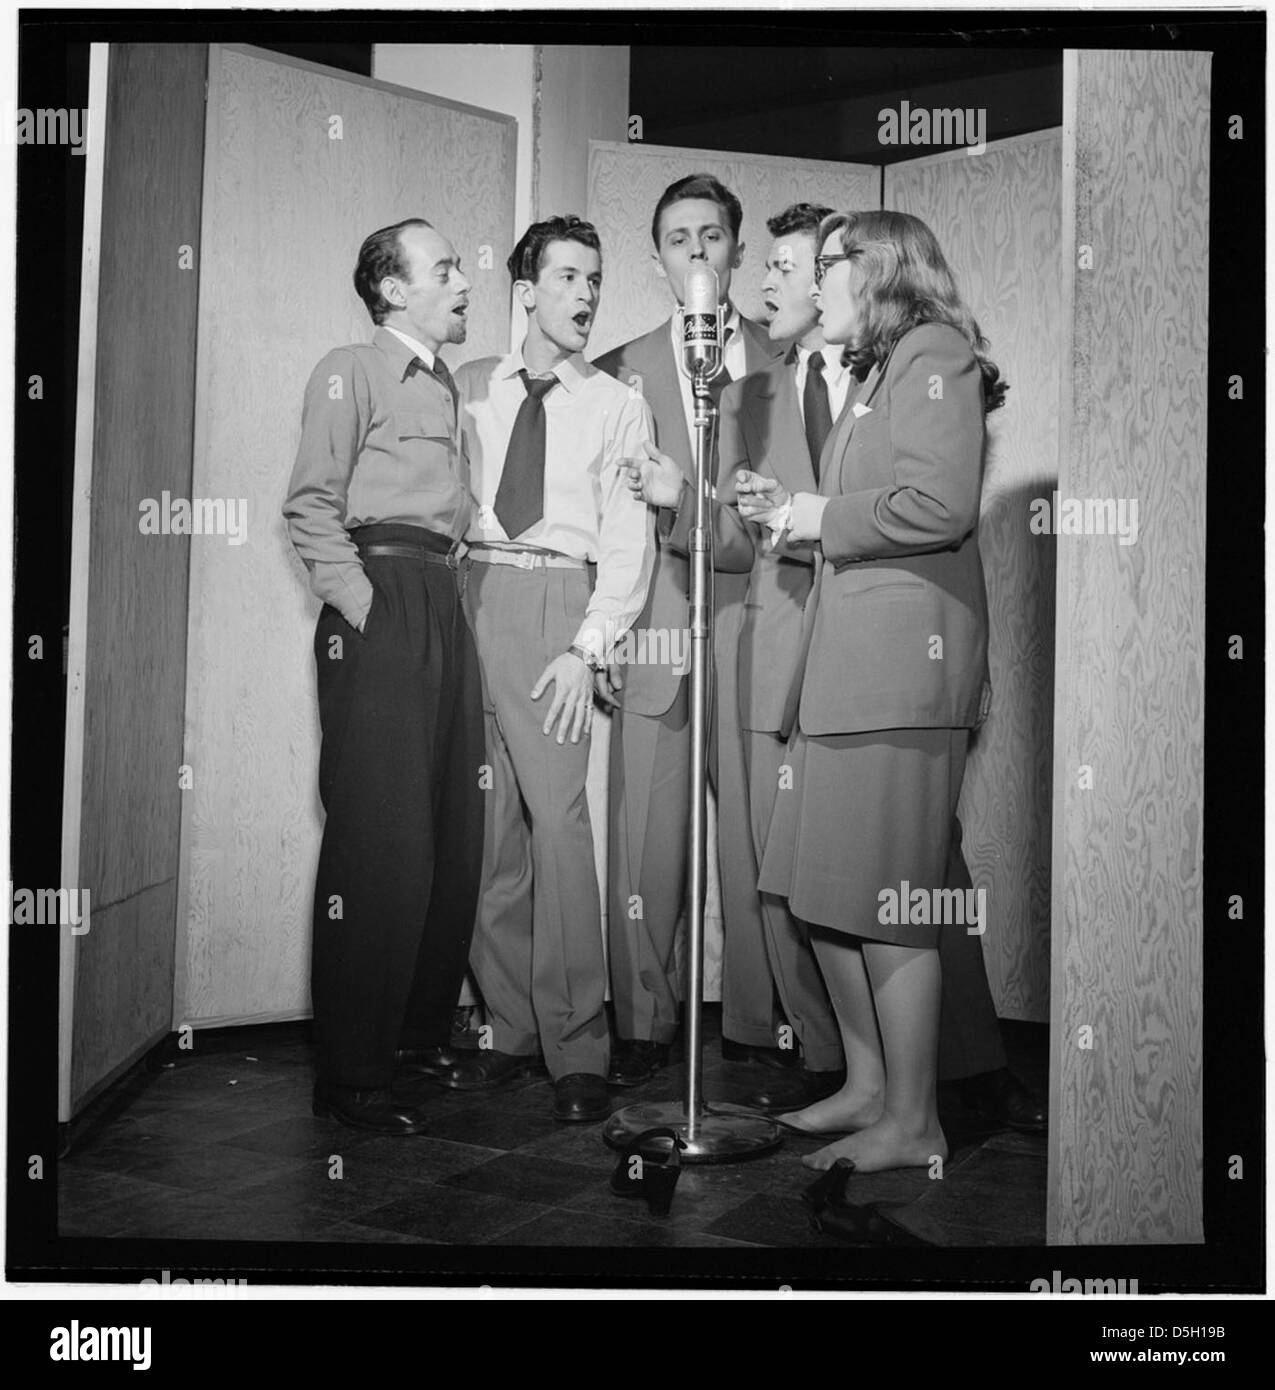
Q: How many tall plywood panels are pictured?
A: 5